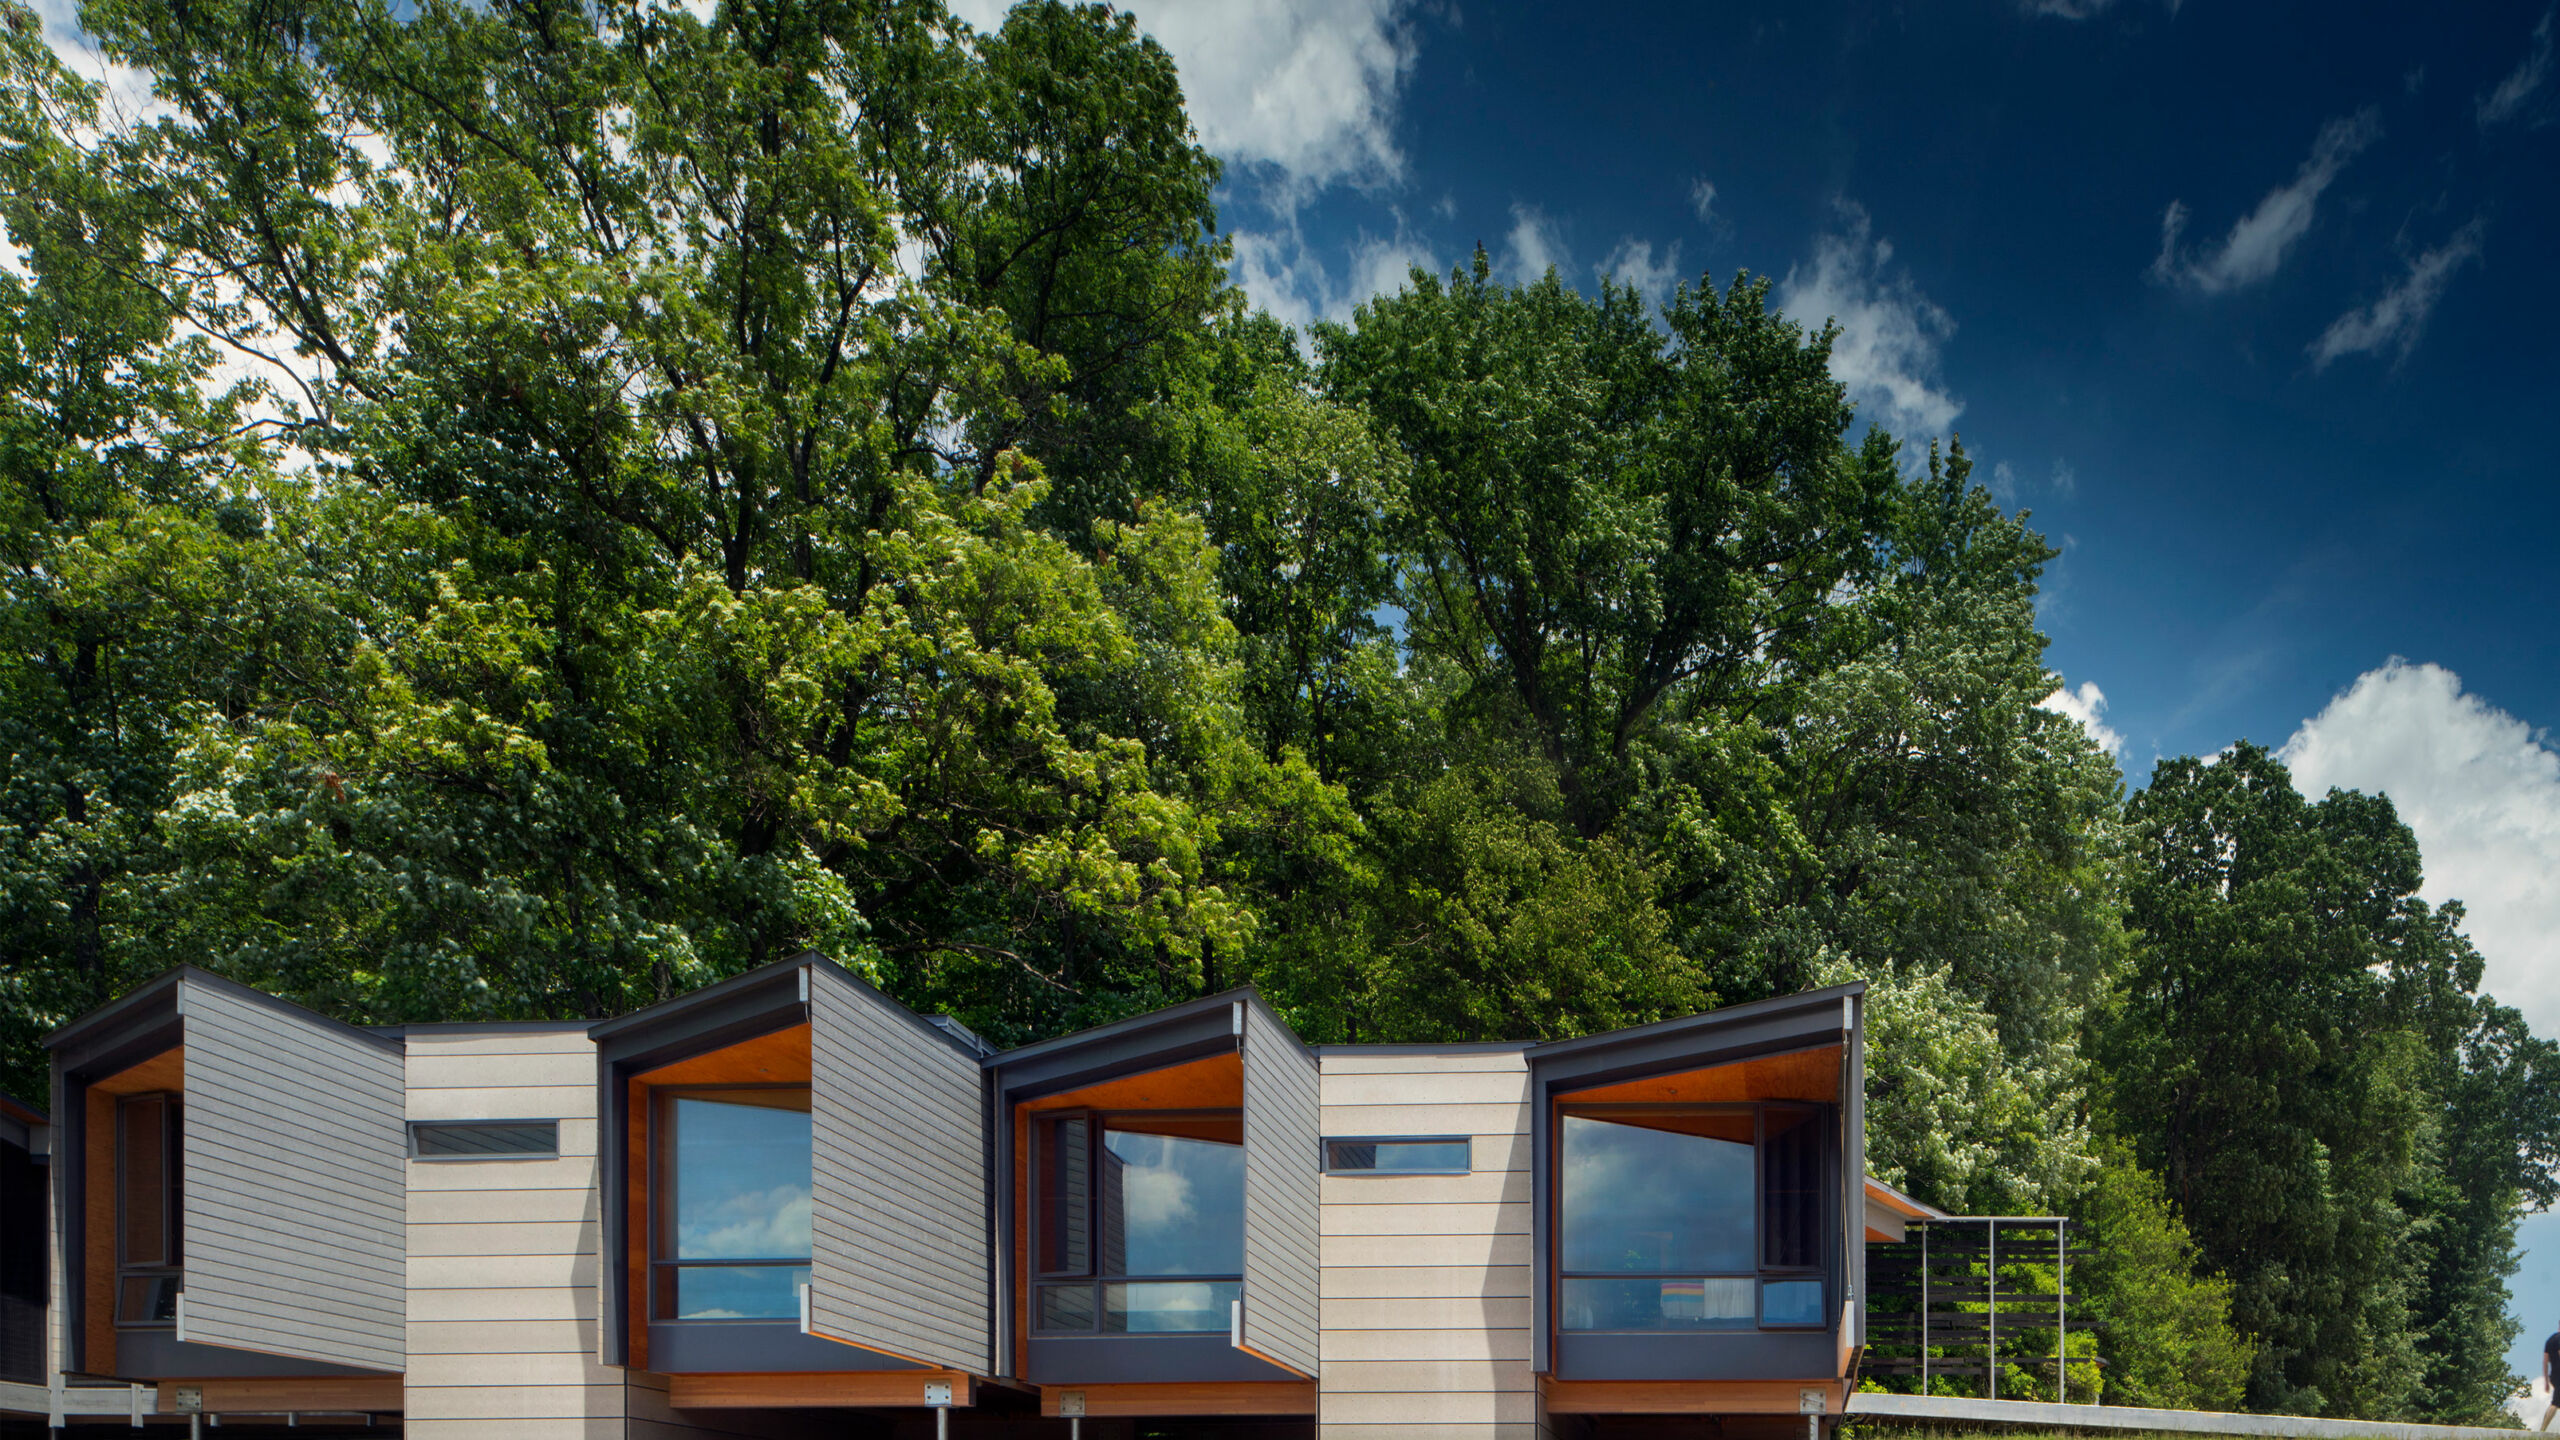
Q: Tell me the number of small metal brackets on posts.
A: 4